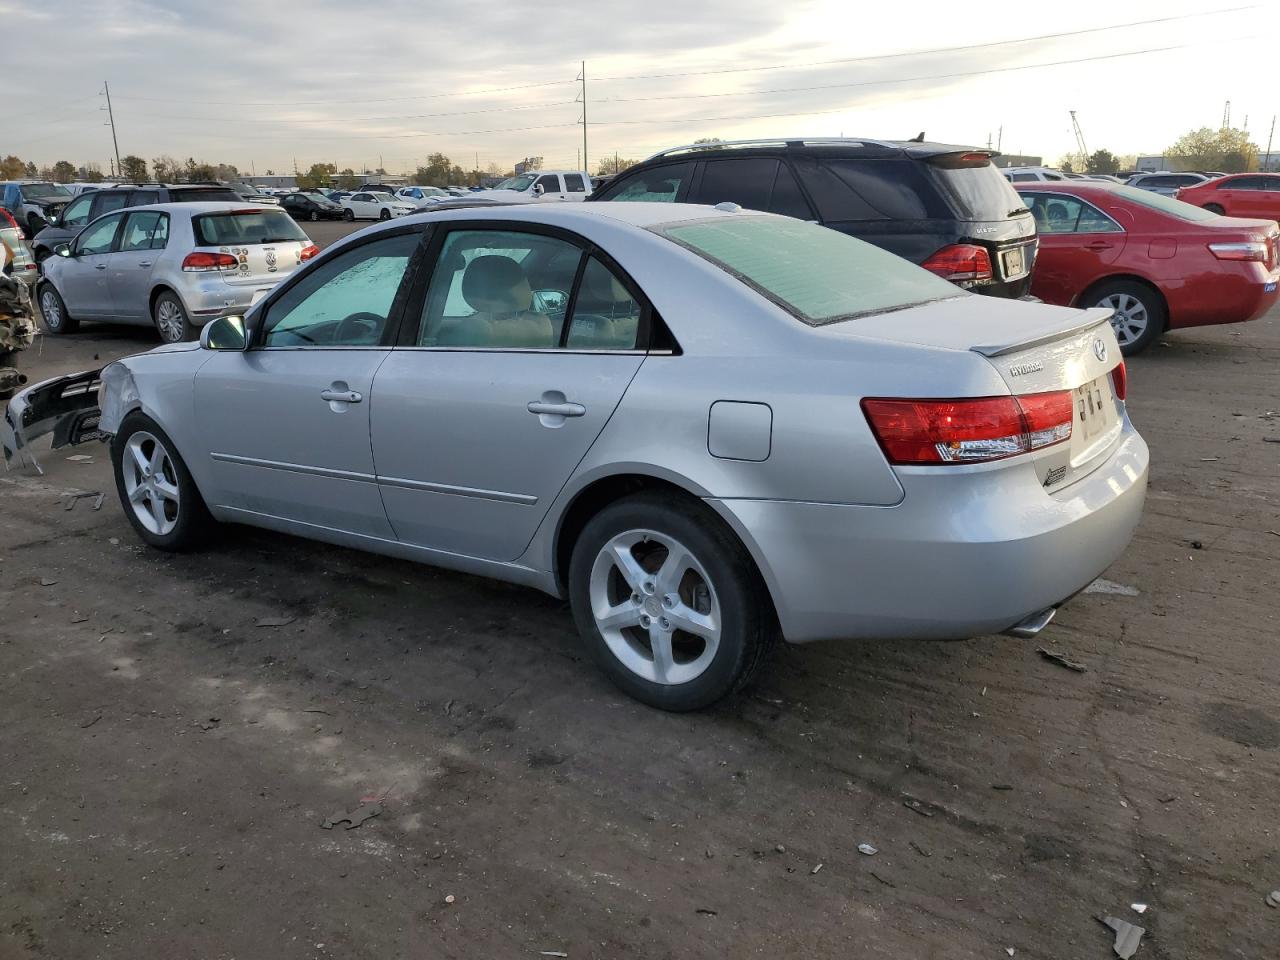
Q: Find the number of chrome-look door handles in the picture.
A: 2